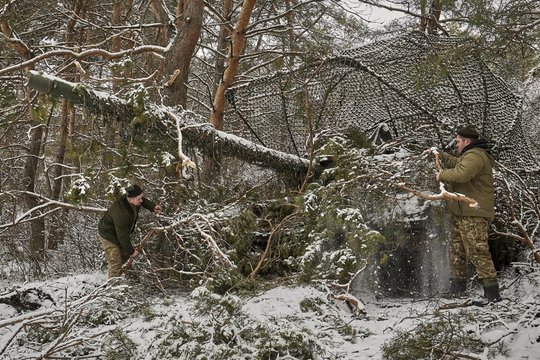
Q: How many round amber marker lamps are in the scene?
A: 0